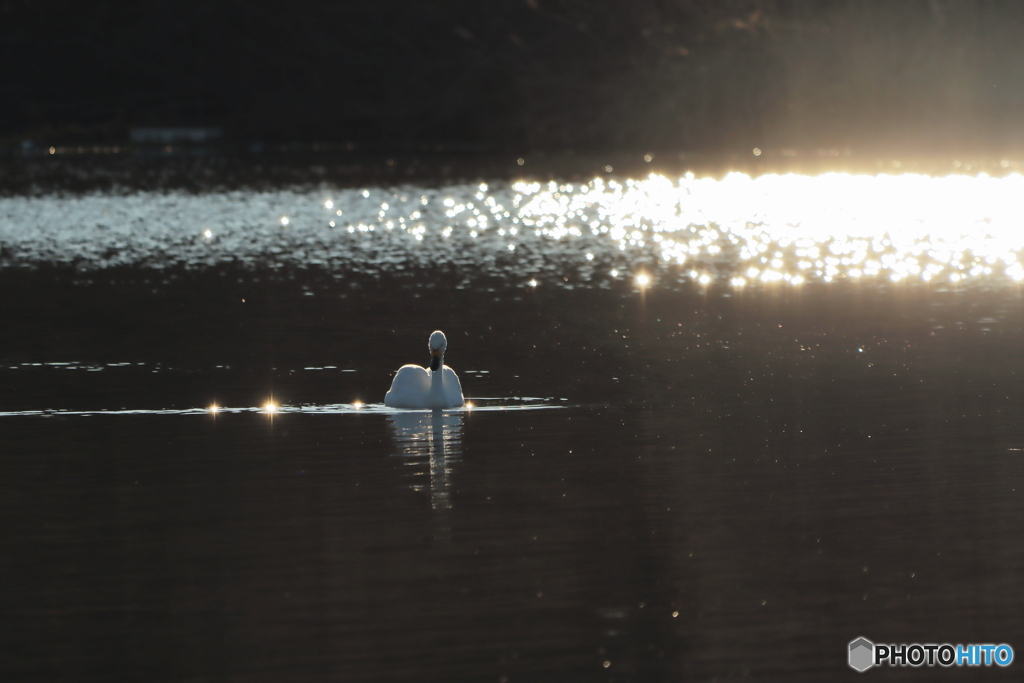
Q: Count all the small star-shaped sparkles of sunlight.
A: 4